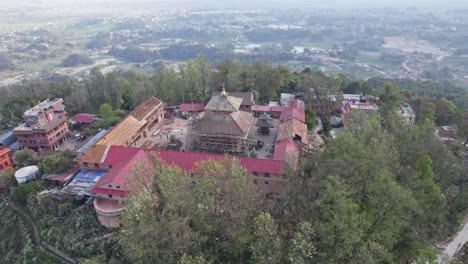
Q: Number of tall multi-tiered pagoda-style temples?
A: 1